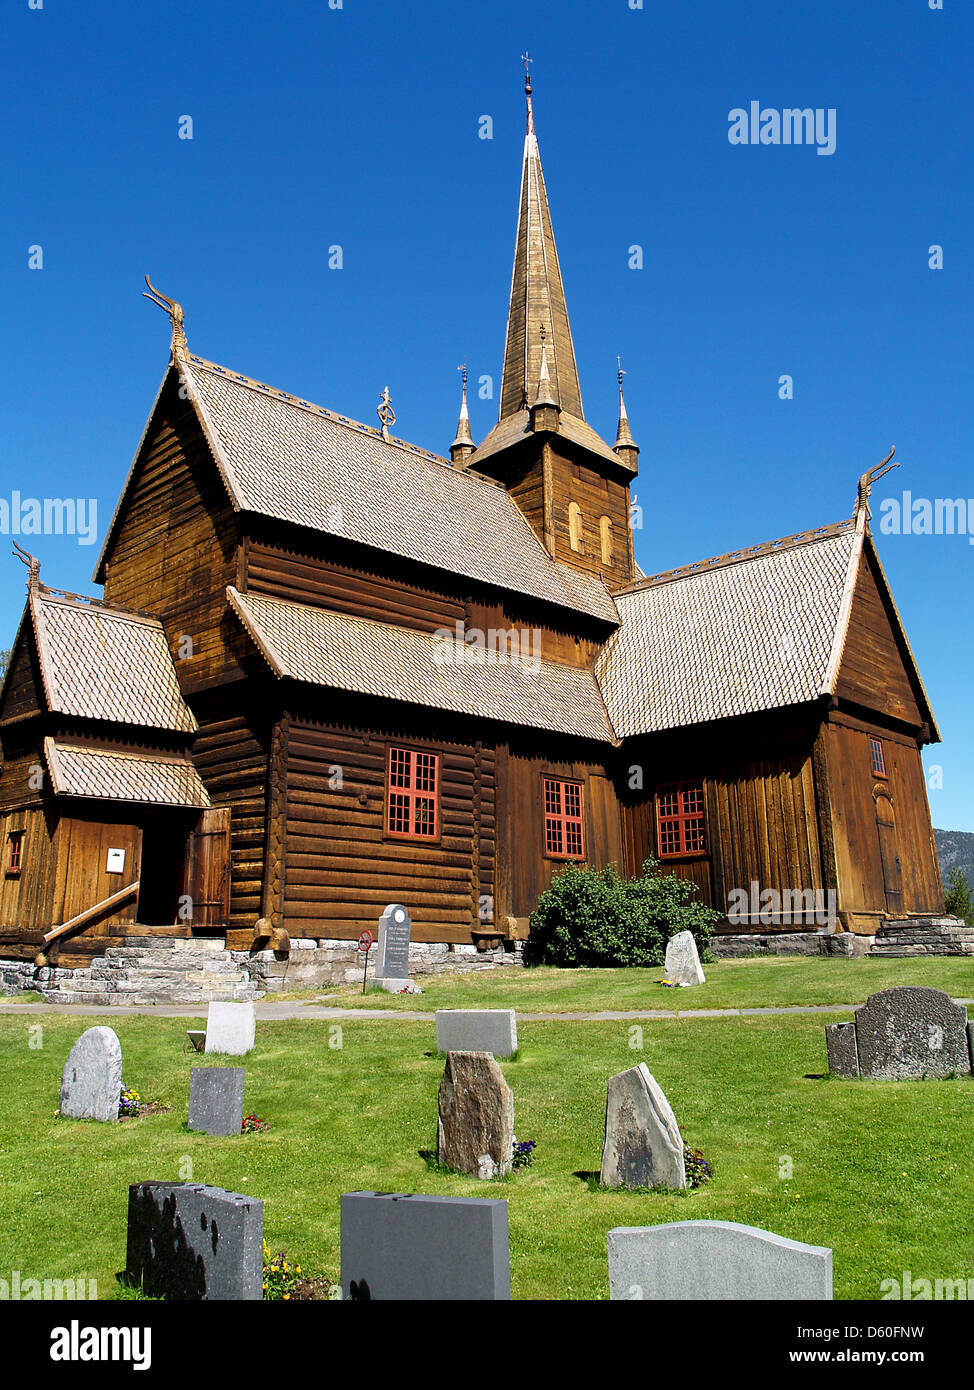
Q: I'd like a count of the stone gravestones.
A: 12